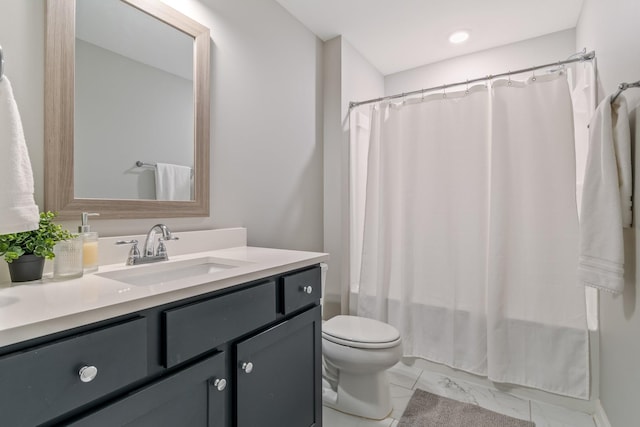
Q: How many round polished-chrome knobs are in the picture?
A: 4